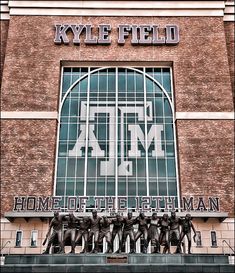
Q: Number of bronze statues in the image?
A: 12